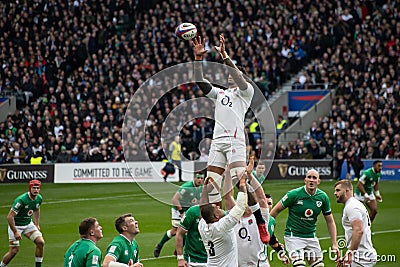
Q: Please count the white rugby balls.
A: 1